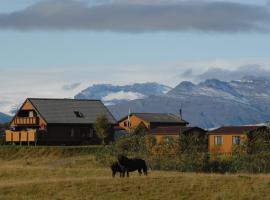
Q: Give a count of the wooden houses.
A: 4